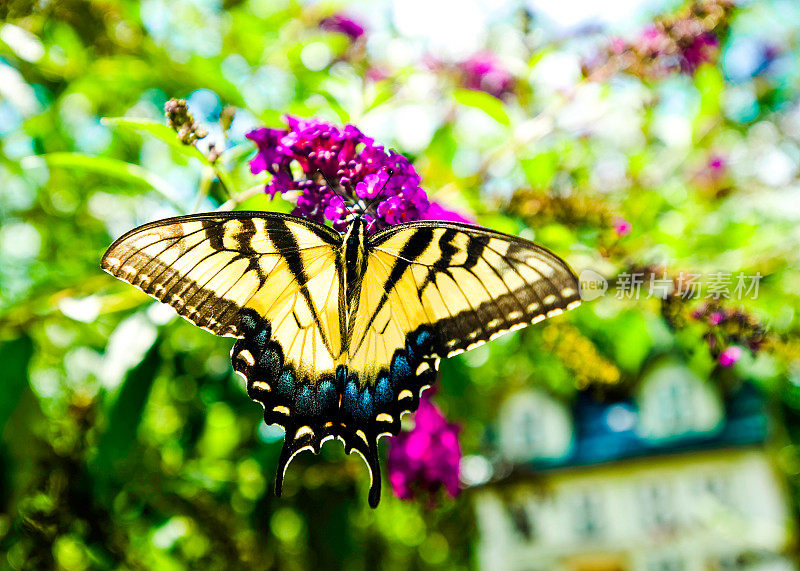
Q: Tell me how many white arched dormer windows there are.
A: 2